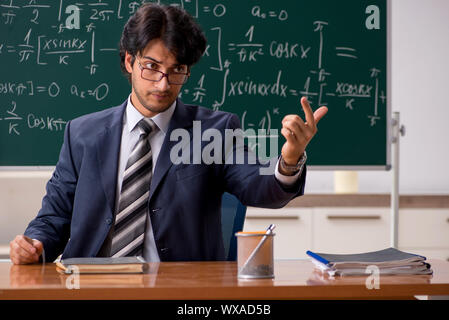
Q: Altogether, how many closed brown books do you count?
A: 1